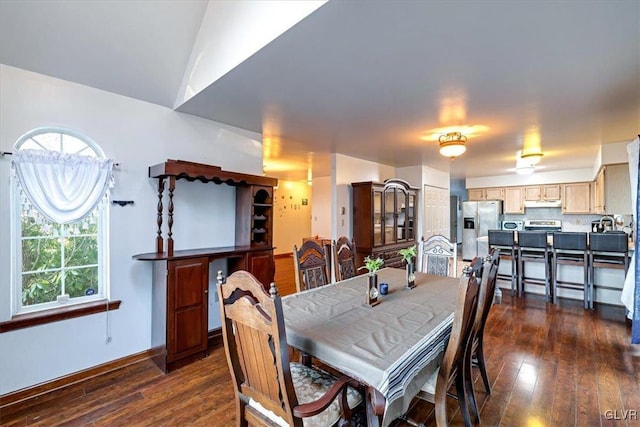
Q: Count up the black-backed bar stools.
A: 4